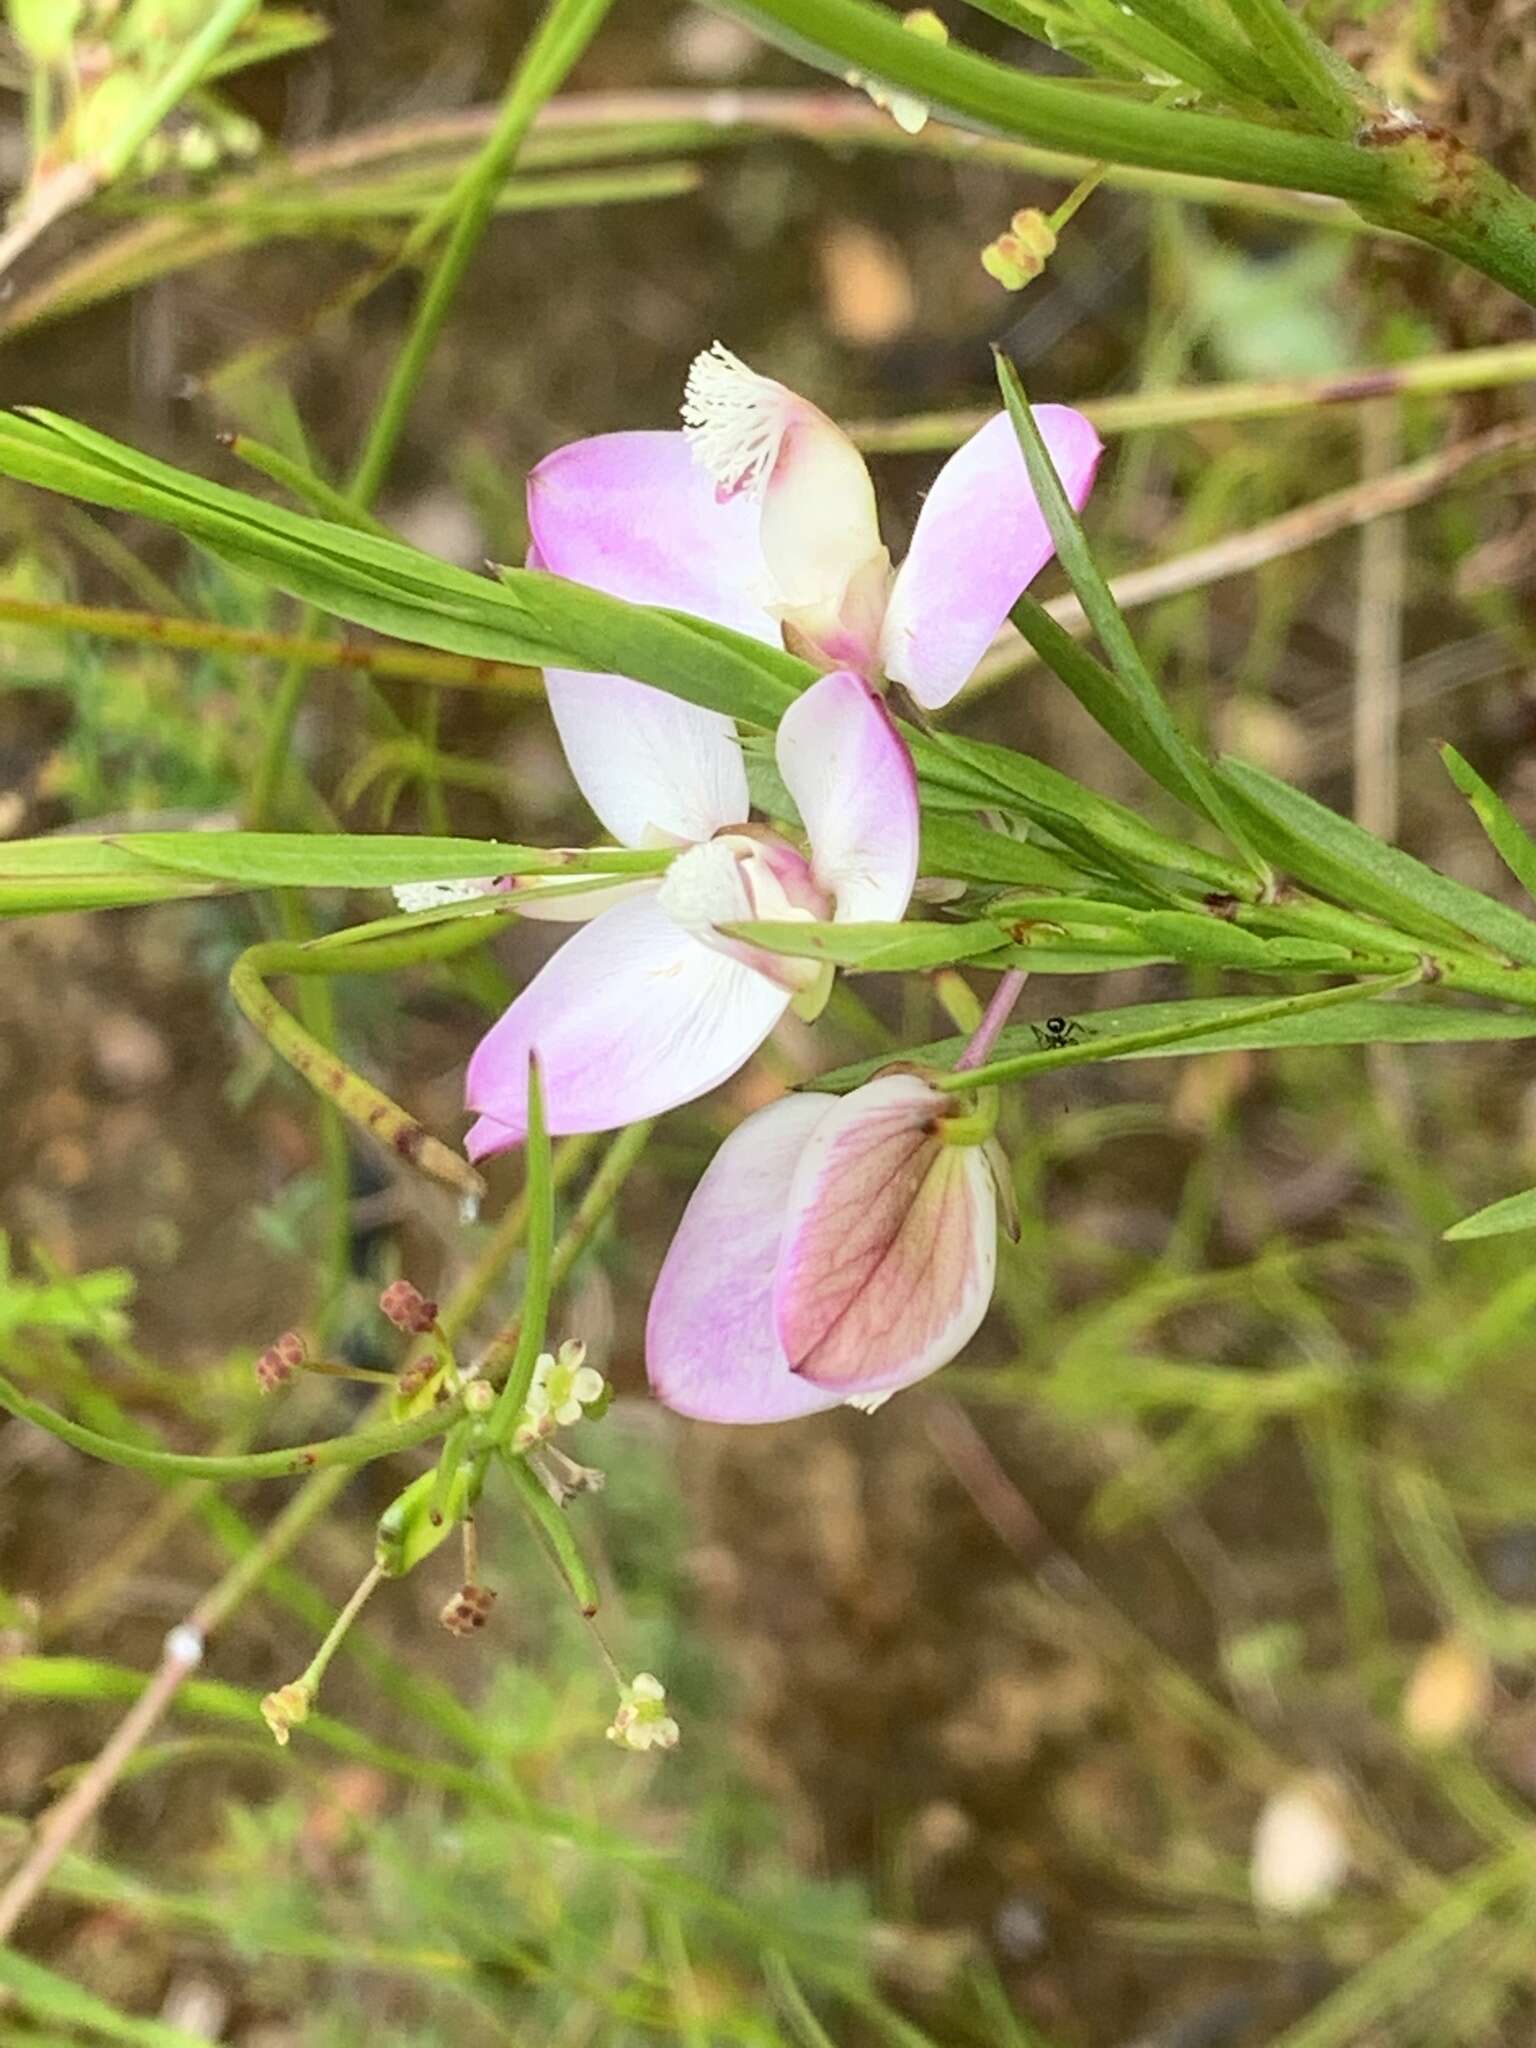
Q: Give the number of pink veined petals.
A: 1